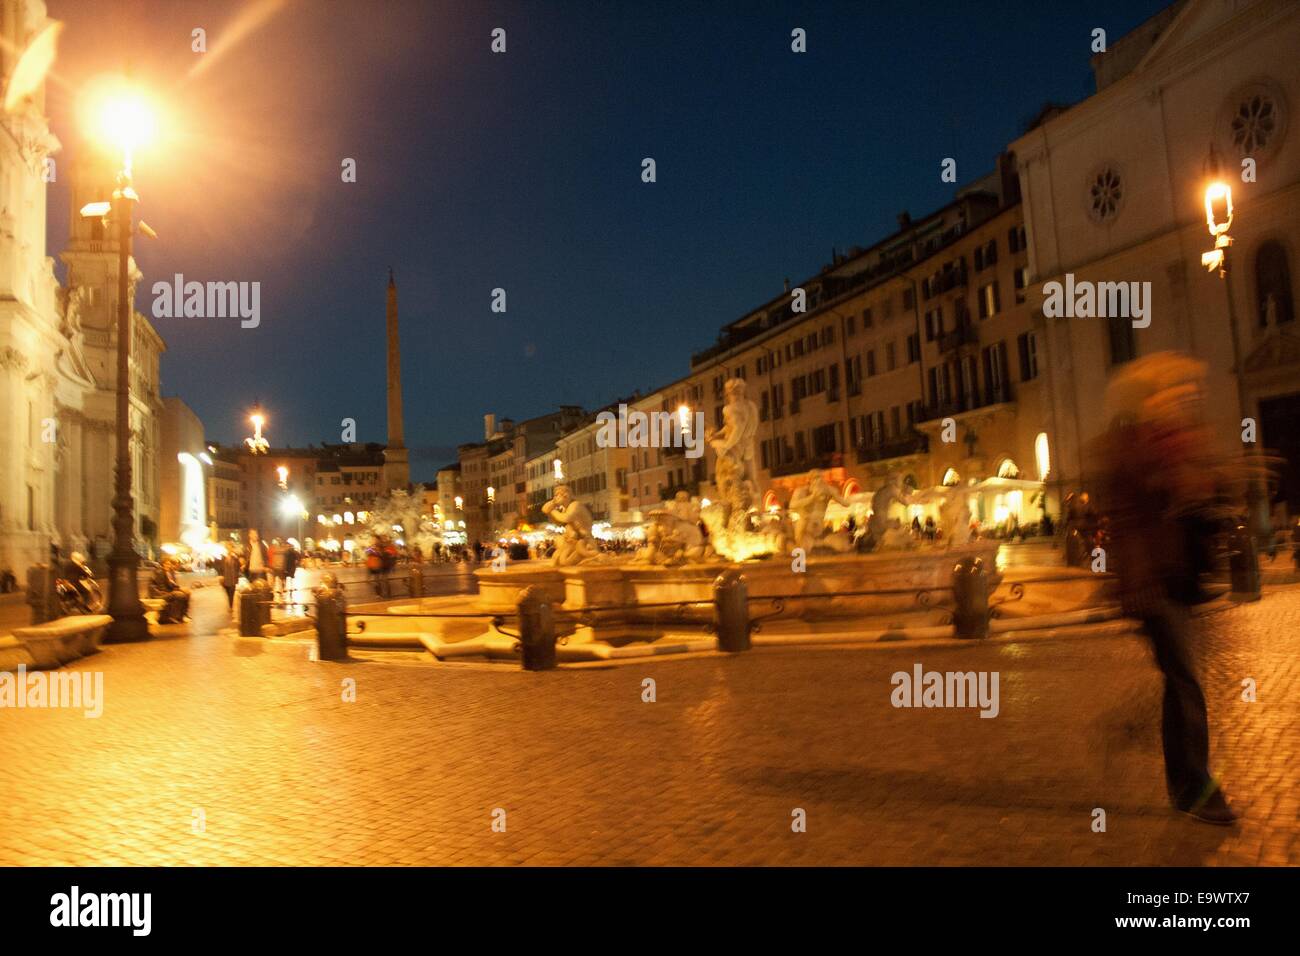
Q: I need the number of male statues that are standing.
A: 1